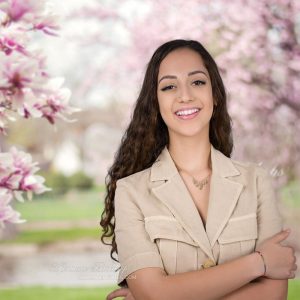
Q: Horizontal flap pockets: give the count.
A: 2